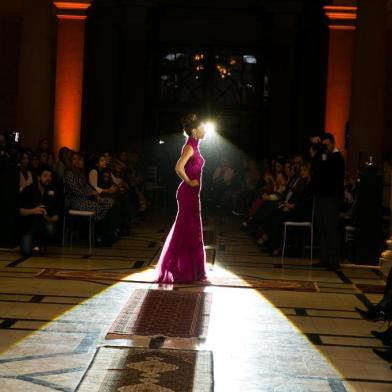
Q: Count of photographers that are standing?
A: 1